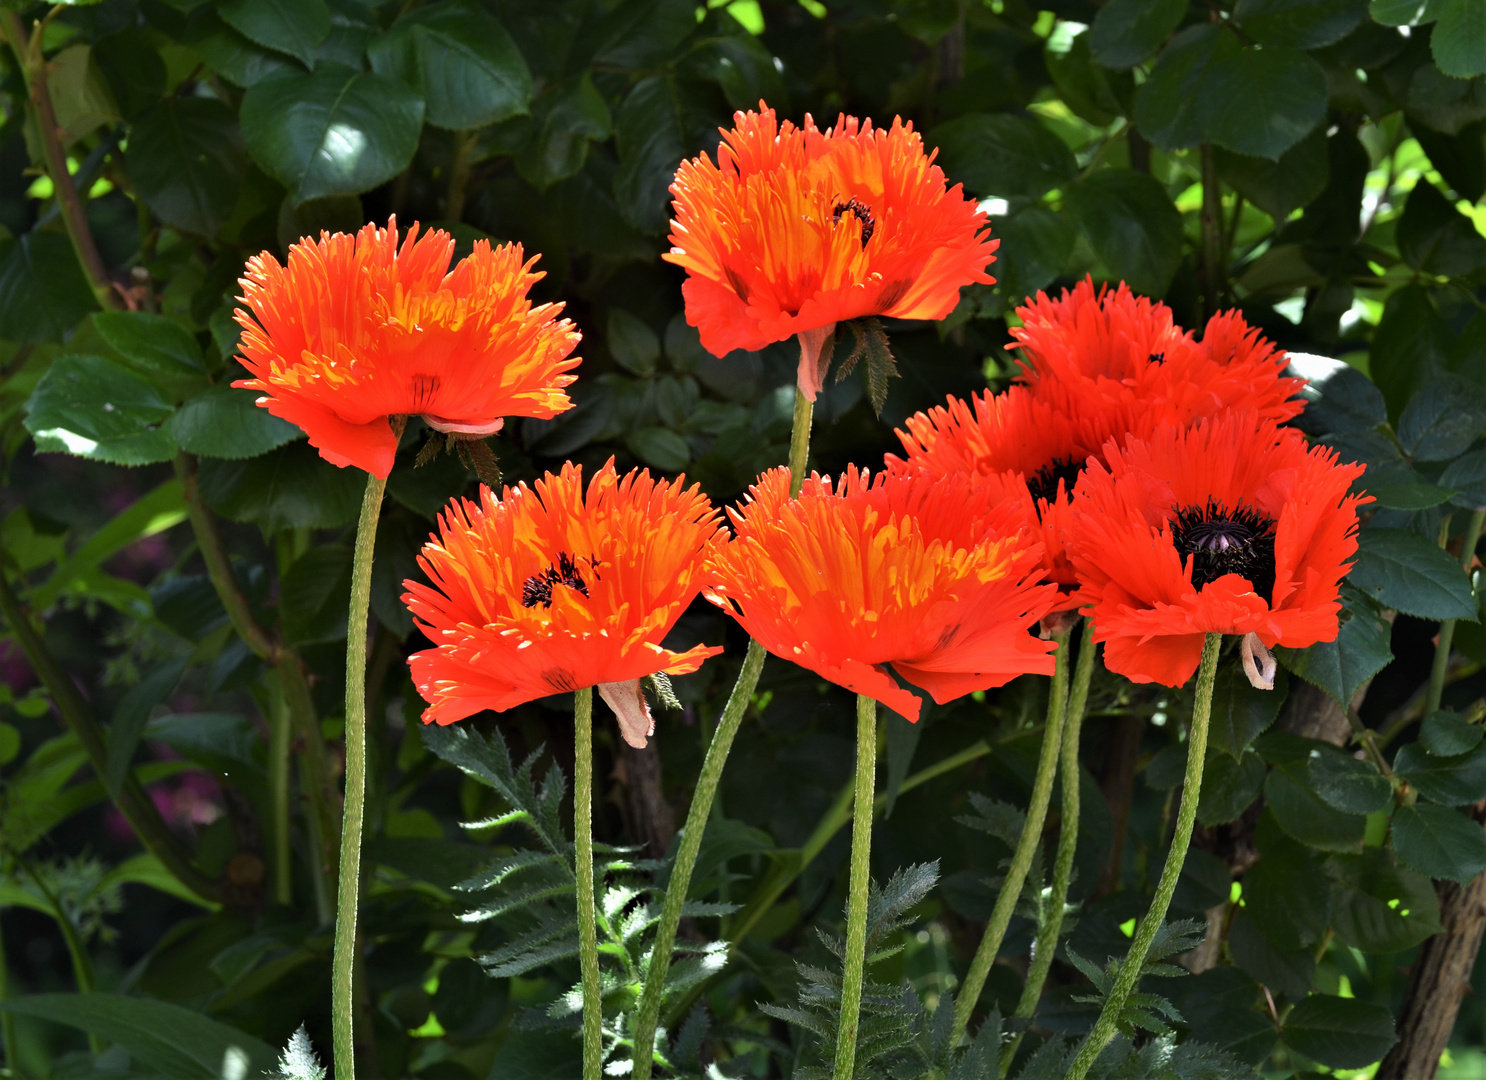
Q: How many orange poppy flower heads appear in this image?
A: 7